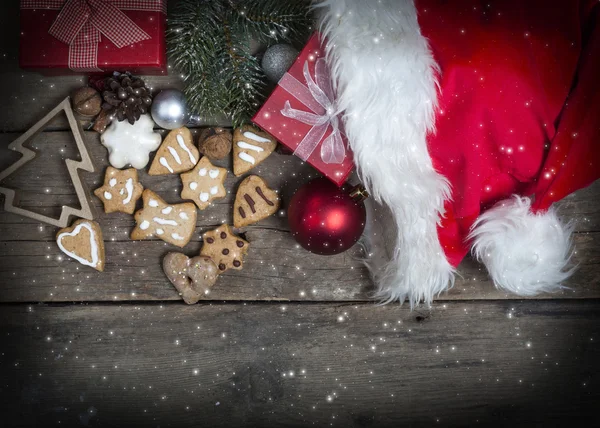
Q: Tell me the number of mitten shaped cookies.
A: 0